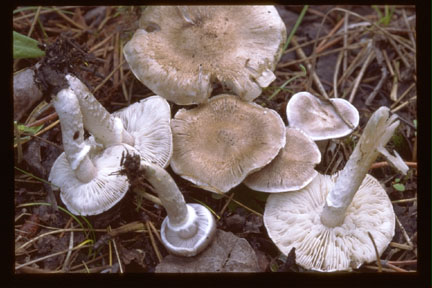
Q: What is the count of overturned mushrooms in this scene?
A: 4